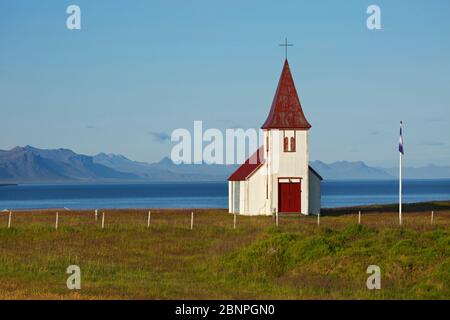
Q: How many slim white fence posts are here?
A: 11